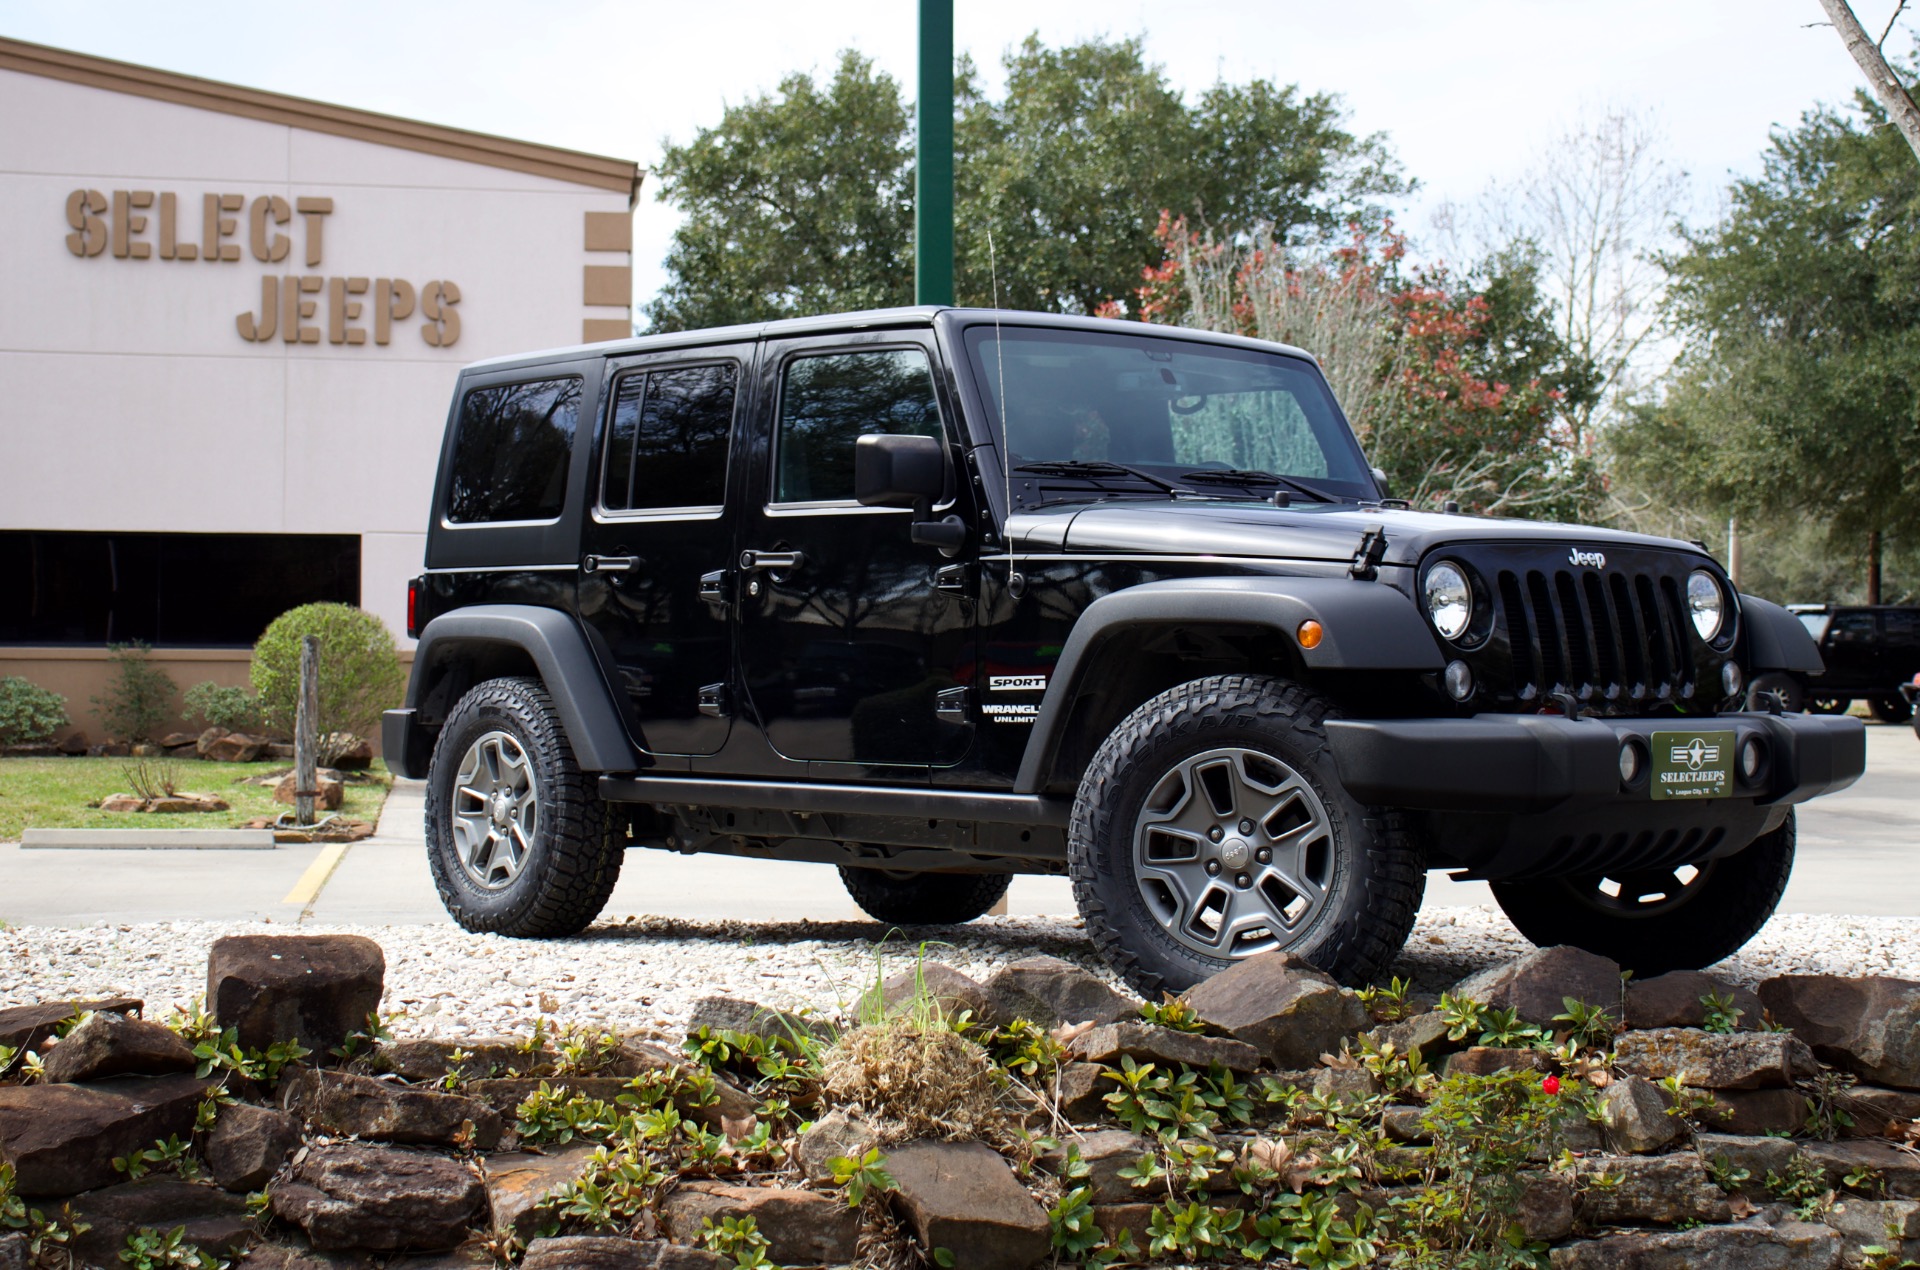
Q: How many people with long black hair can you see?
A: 0